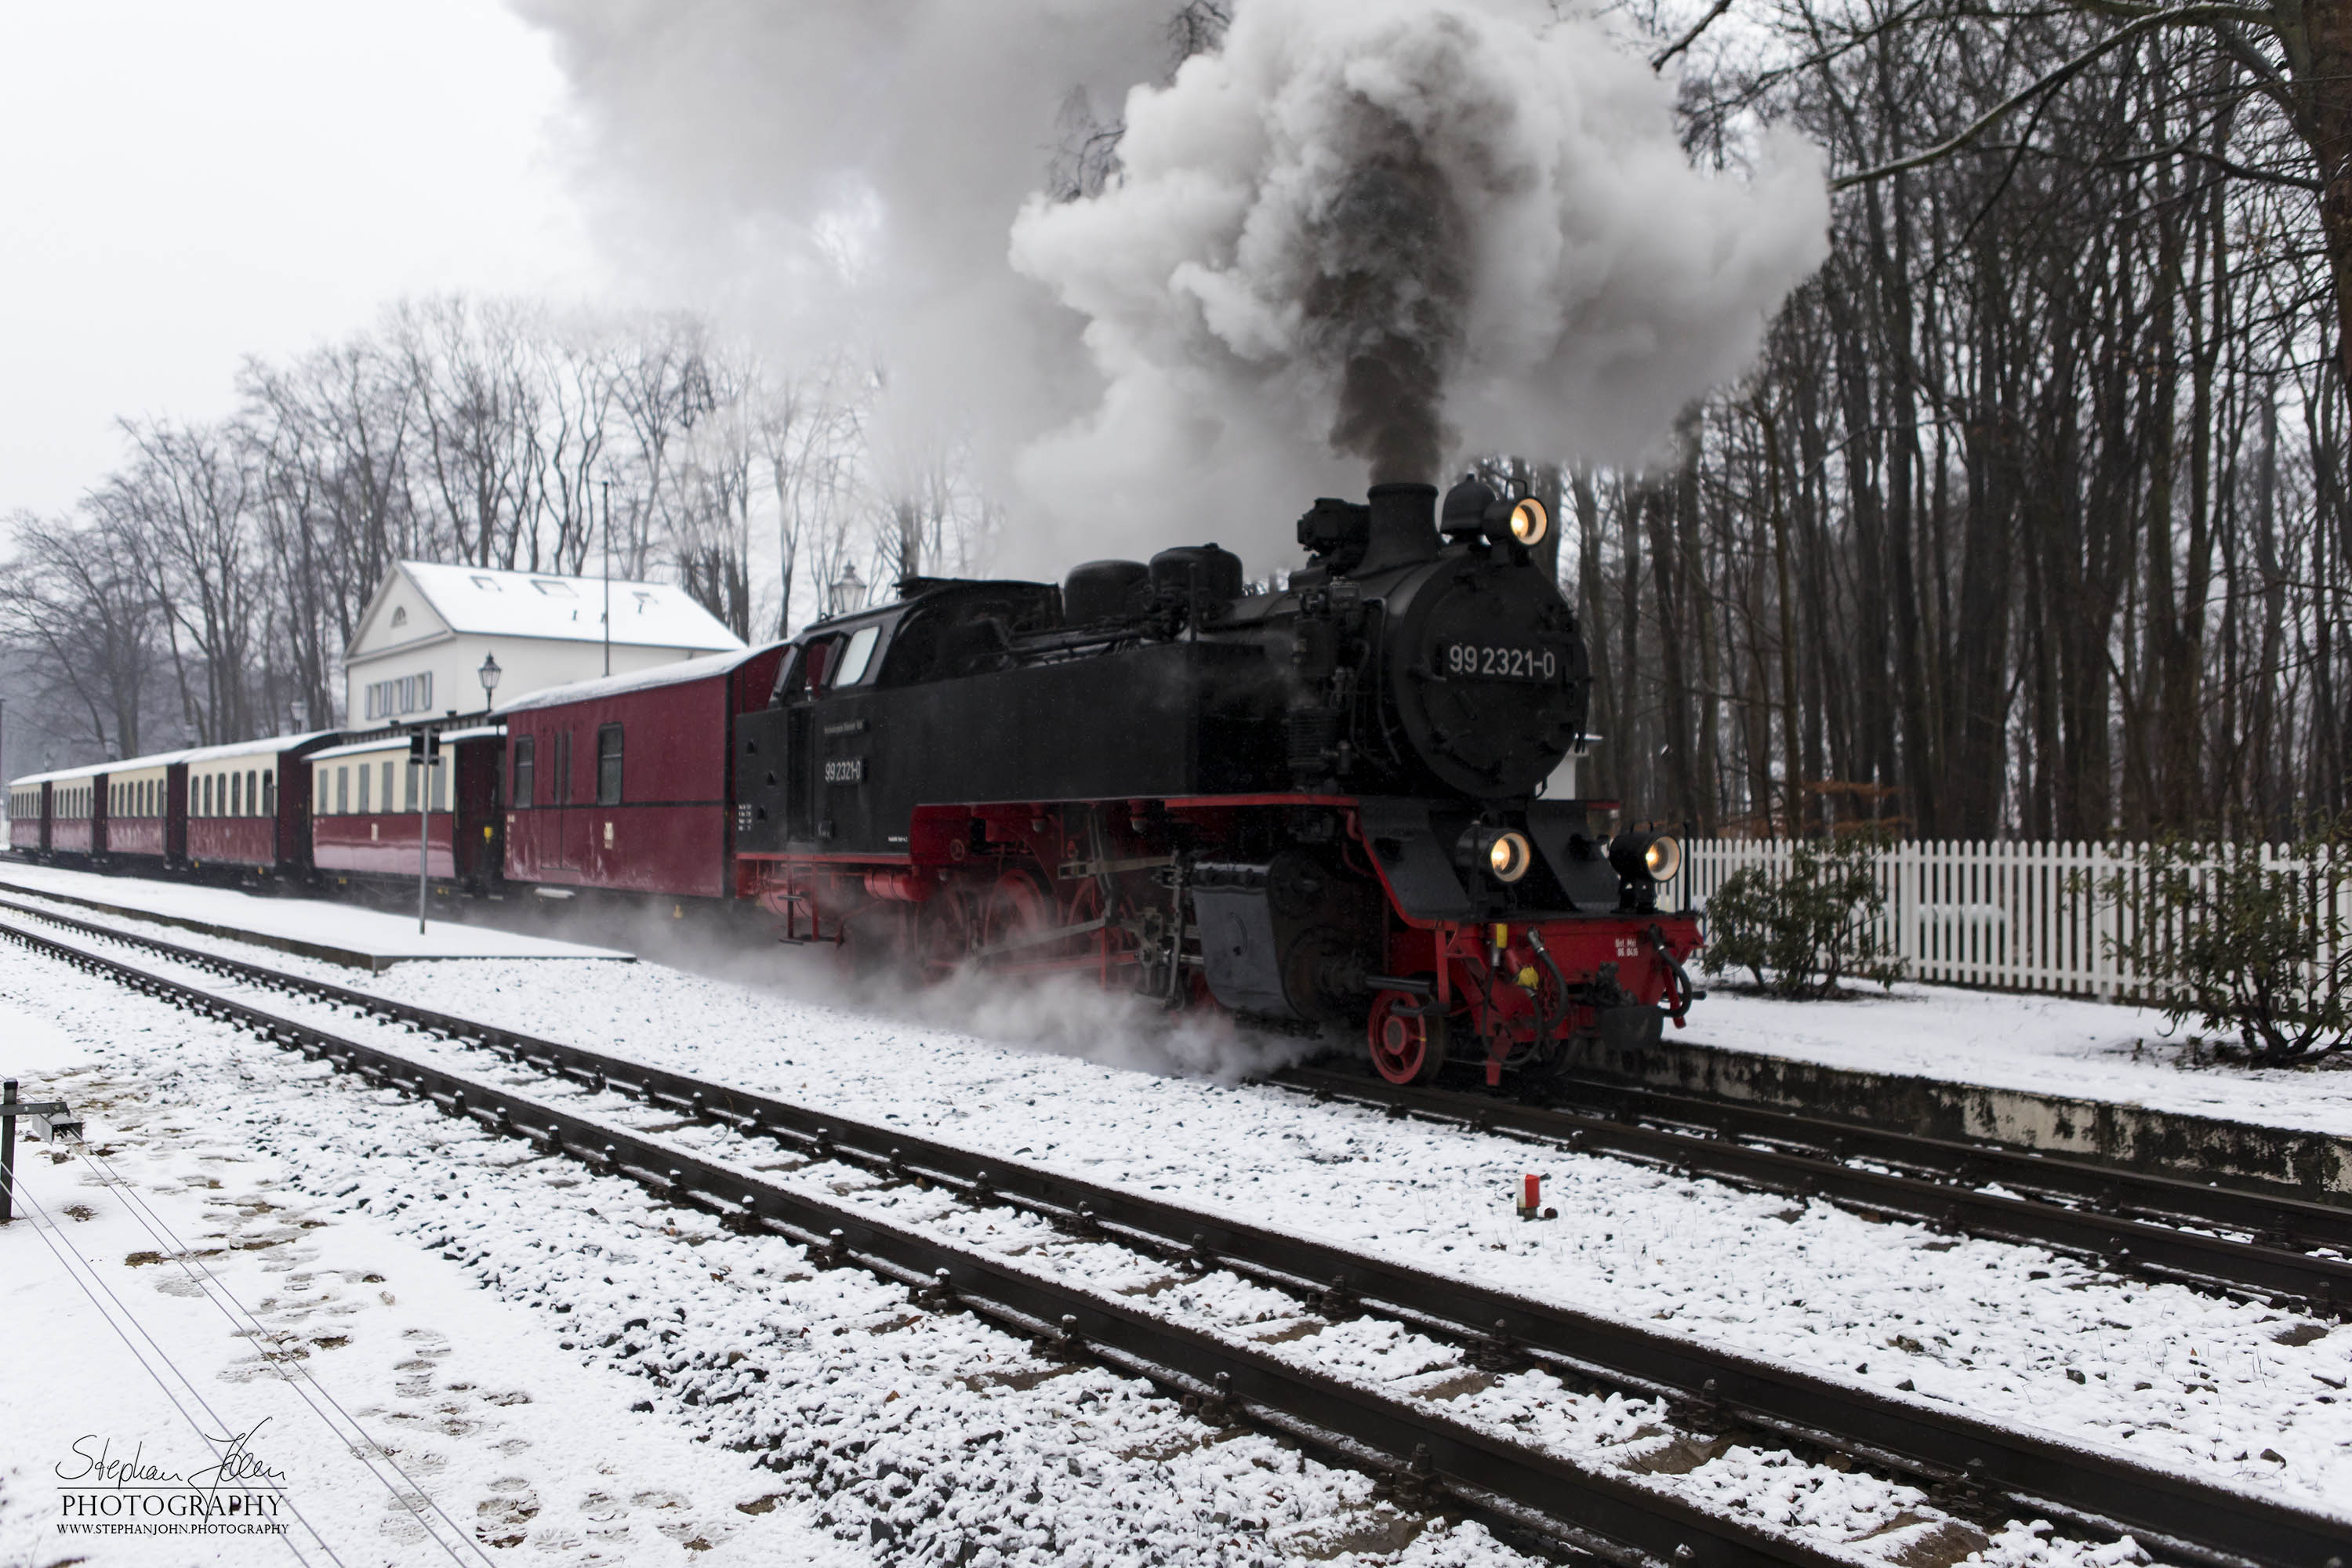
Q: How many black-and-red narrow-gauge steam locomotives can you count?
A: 1